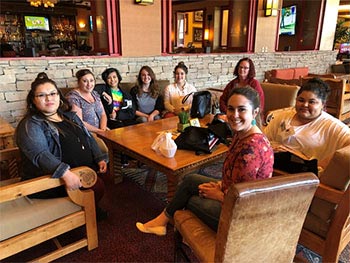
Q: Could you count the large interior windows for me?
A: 3